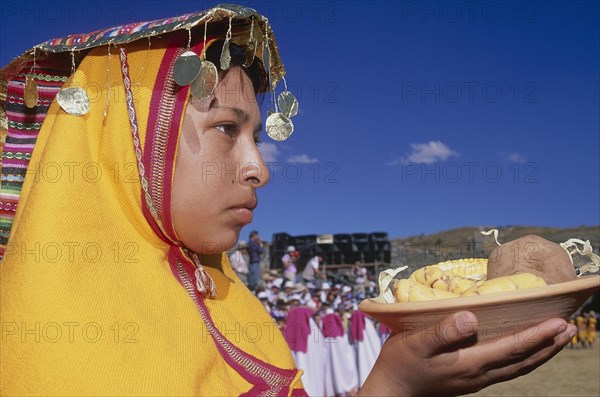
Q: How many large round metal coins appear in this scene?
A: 5